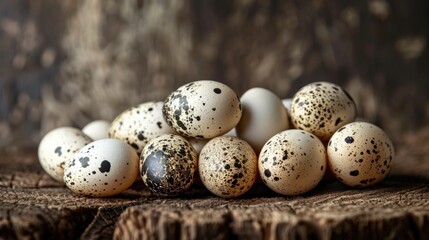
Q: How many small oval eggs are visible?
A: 12